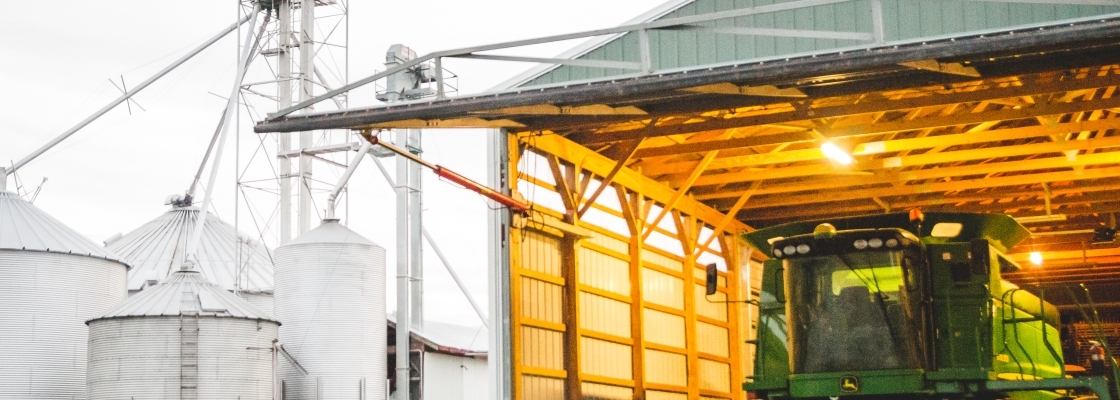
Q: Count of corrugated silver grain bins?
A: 4